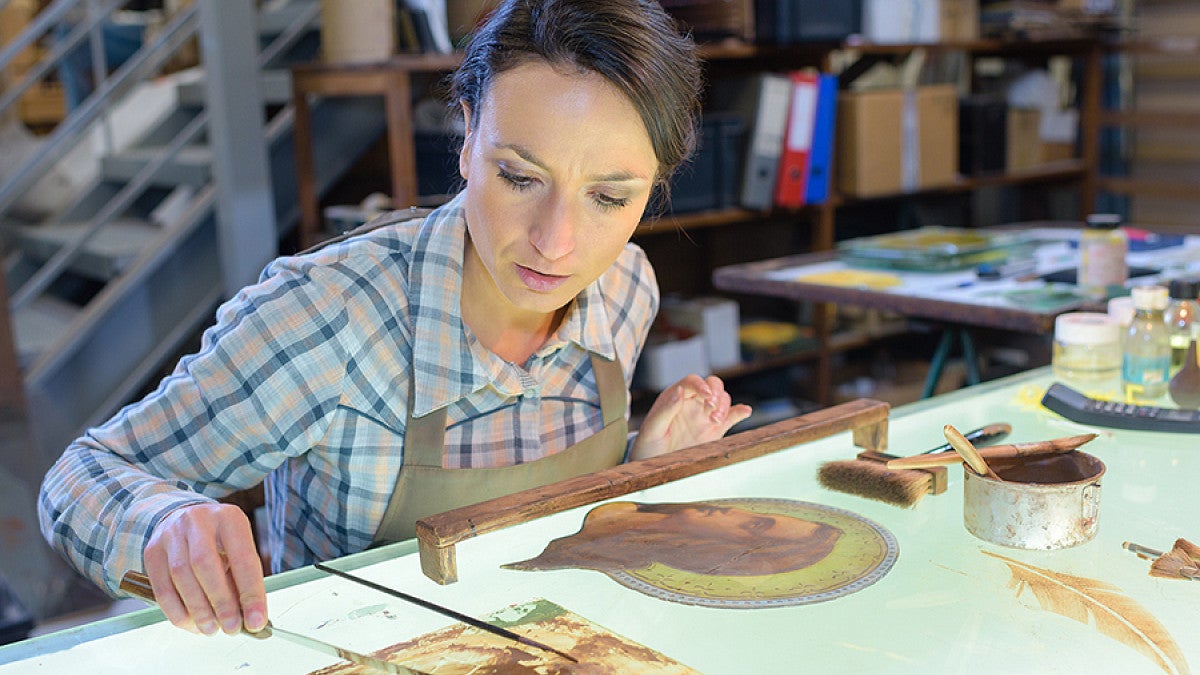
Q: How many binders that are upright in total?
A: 3